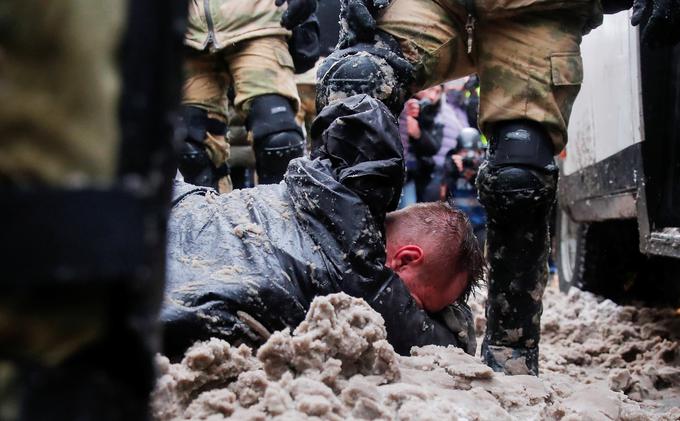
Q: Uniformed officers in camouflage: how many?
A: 3